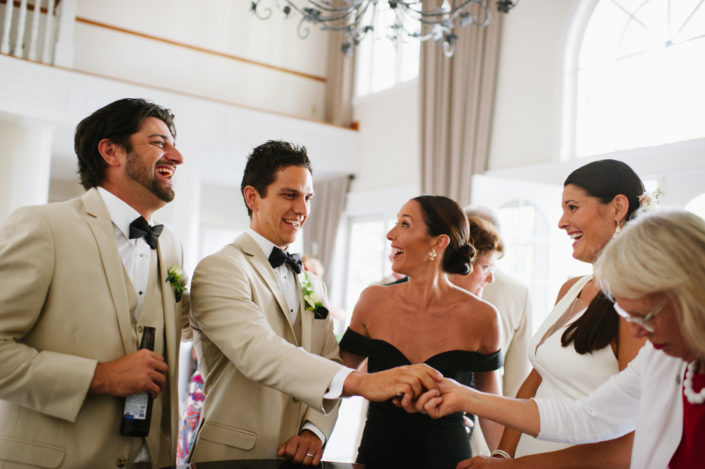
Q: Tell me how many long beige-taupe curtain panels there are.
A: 3